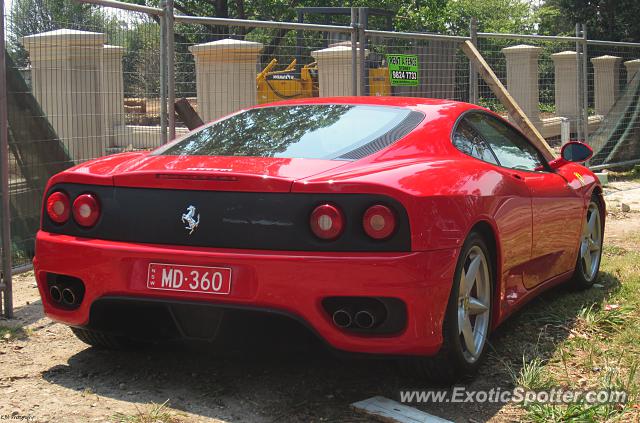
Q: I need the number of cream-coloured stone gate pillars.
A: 8